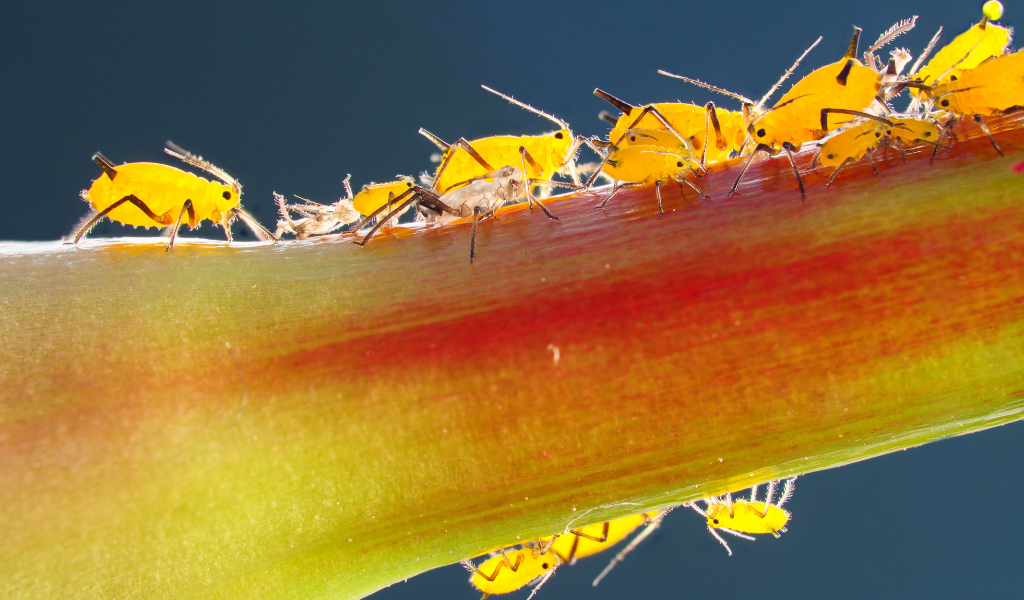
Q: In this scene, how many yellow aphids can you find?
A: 14